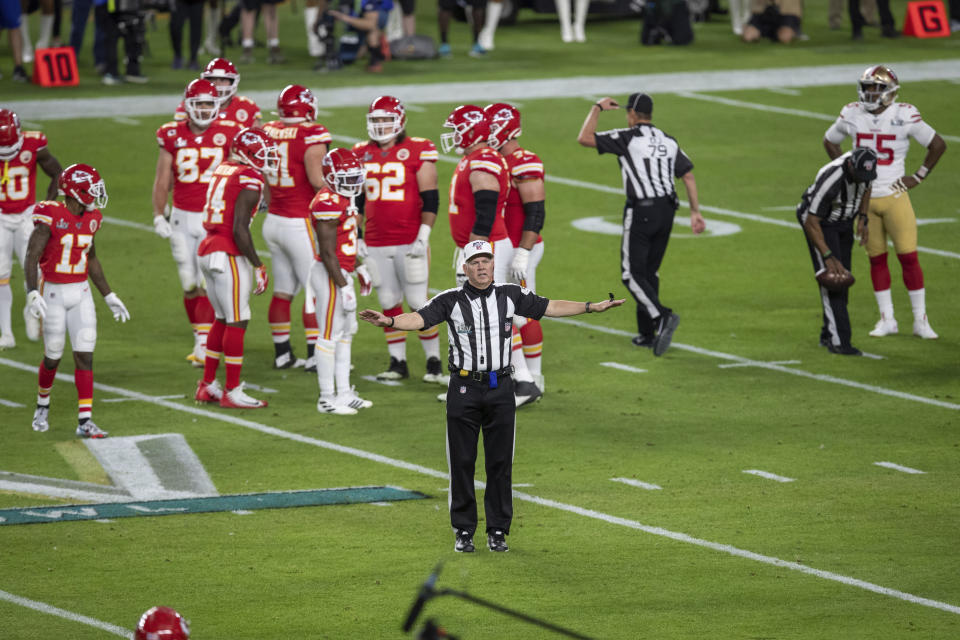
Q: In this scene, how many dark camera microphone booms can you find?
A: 1